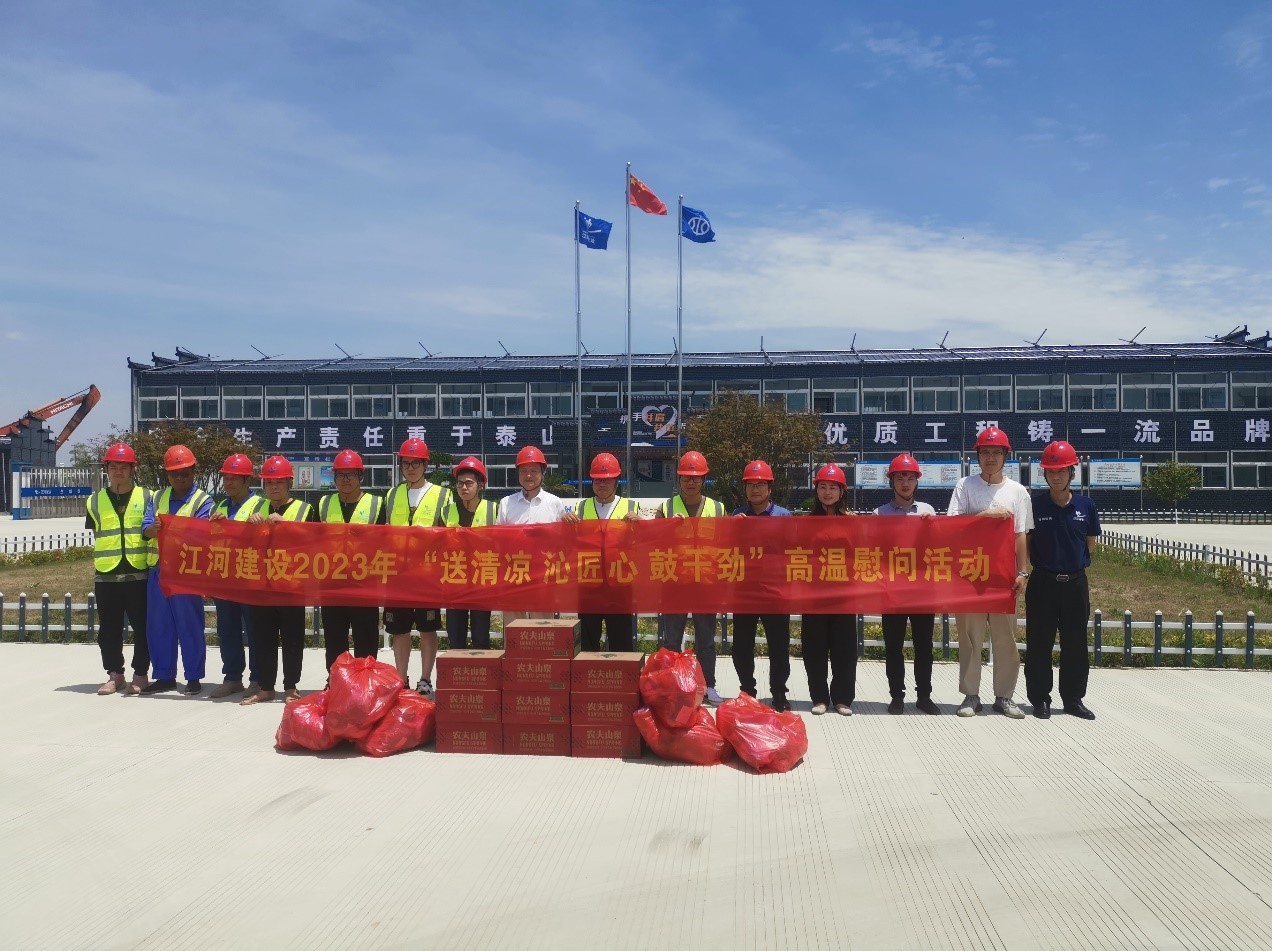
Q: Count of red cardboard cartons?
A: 10